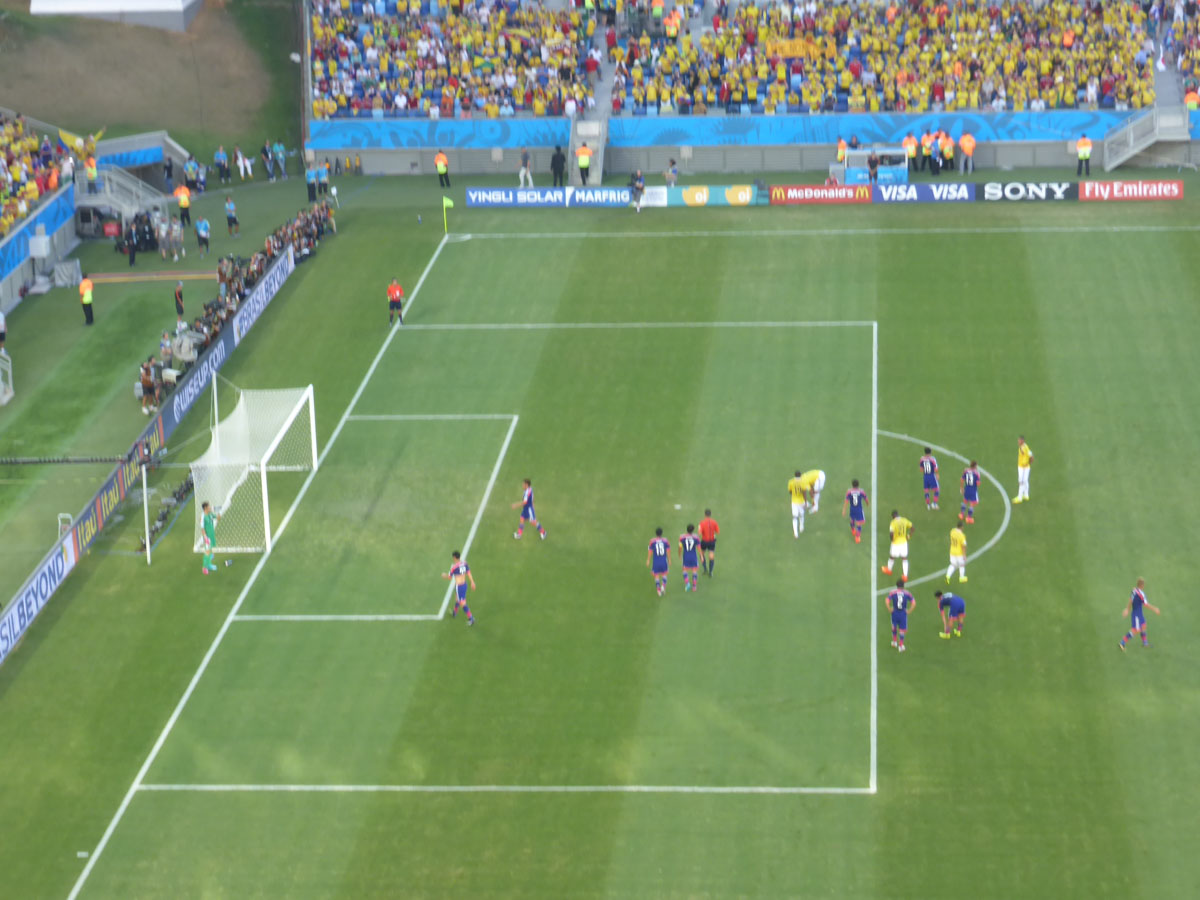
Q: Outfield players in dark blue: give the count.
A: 10